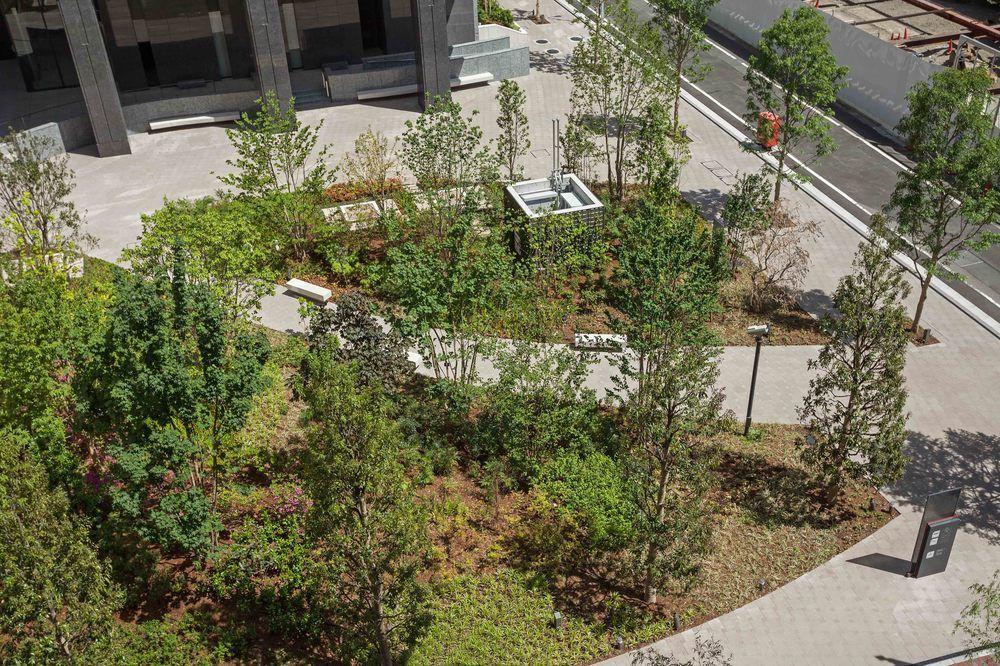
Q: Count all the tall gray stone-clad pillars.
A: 3